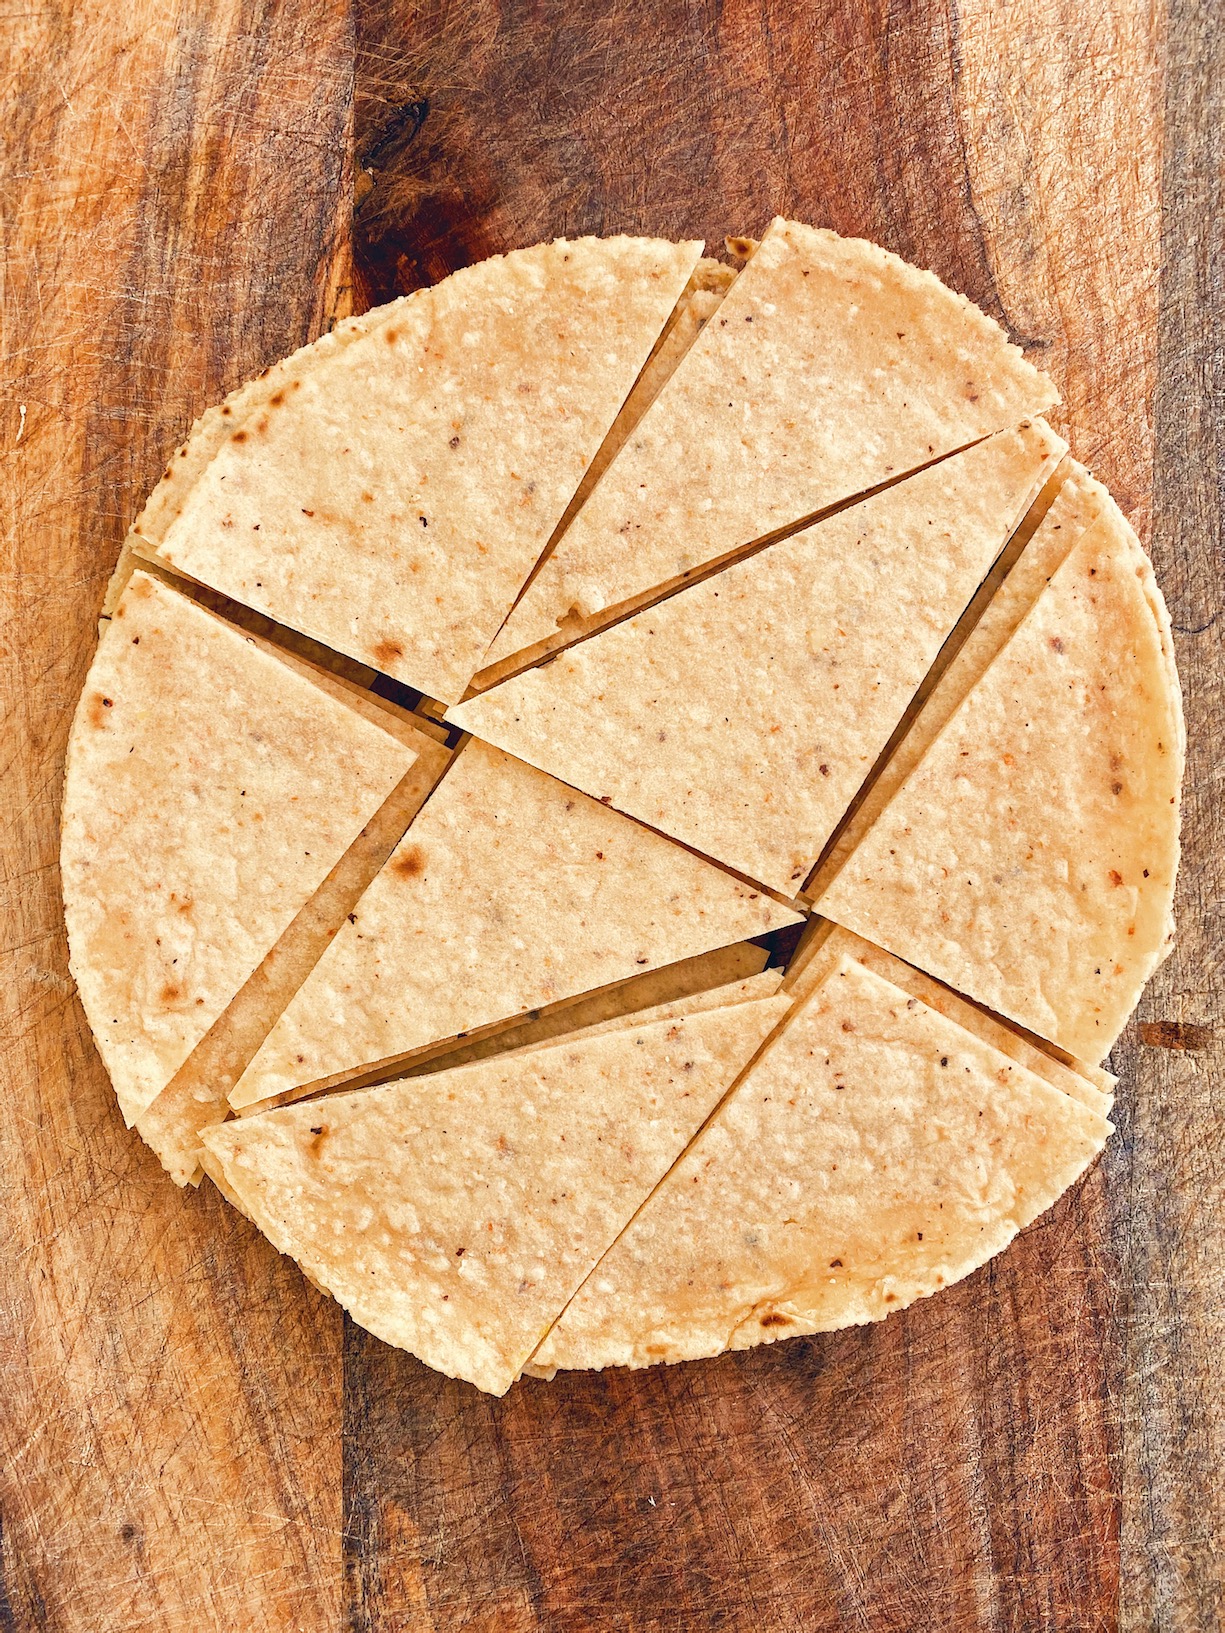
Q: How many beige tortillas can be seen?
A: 8